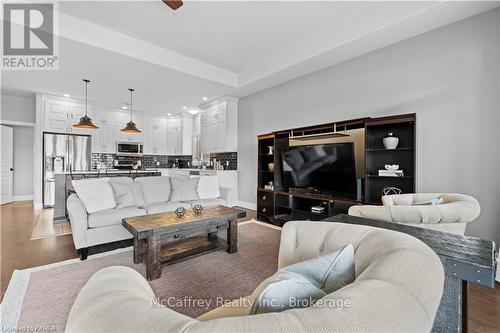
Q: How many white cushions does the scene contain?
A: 2